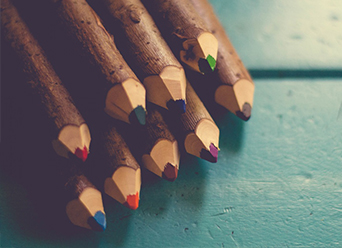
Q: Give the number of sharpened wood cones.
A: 9